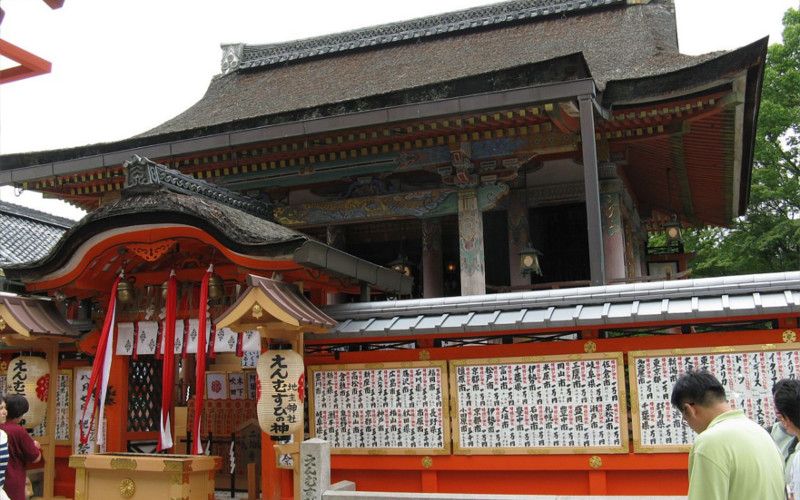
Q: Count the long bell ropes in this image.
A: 3